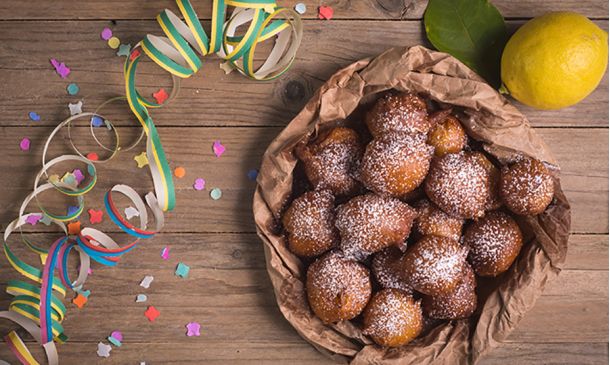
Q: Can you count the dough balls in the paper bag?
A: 15